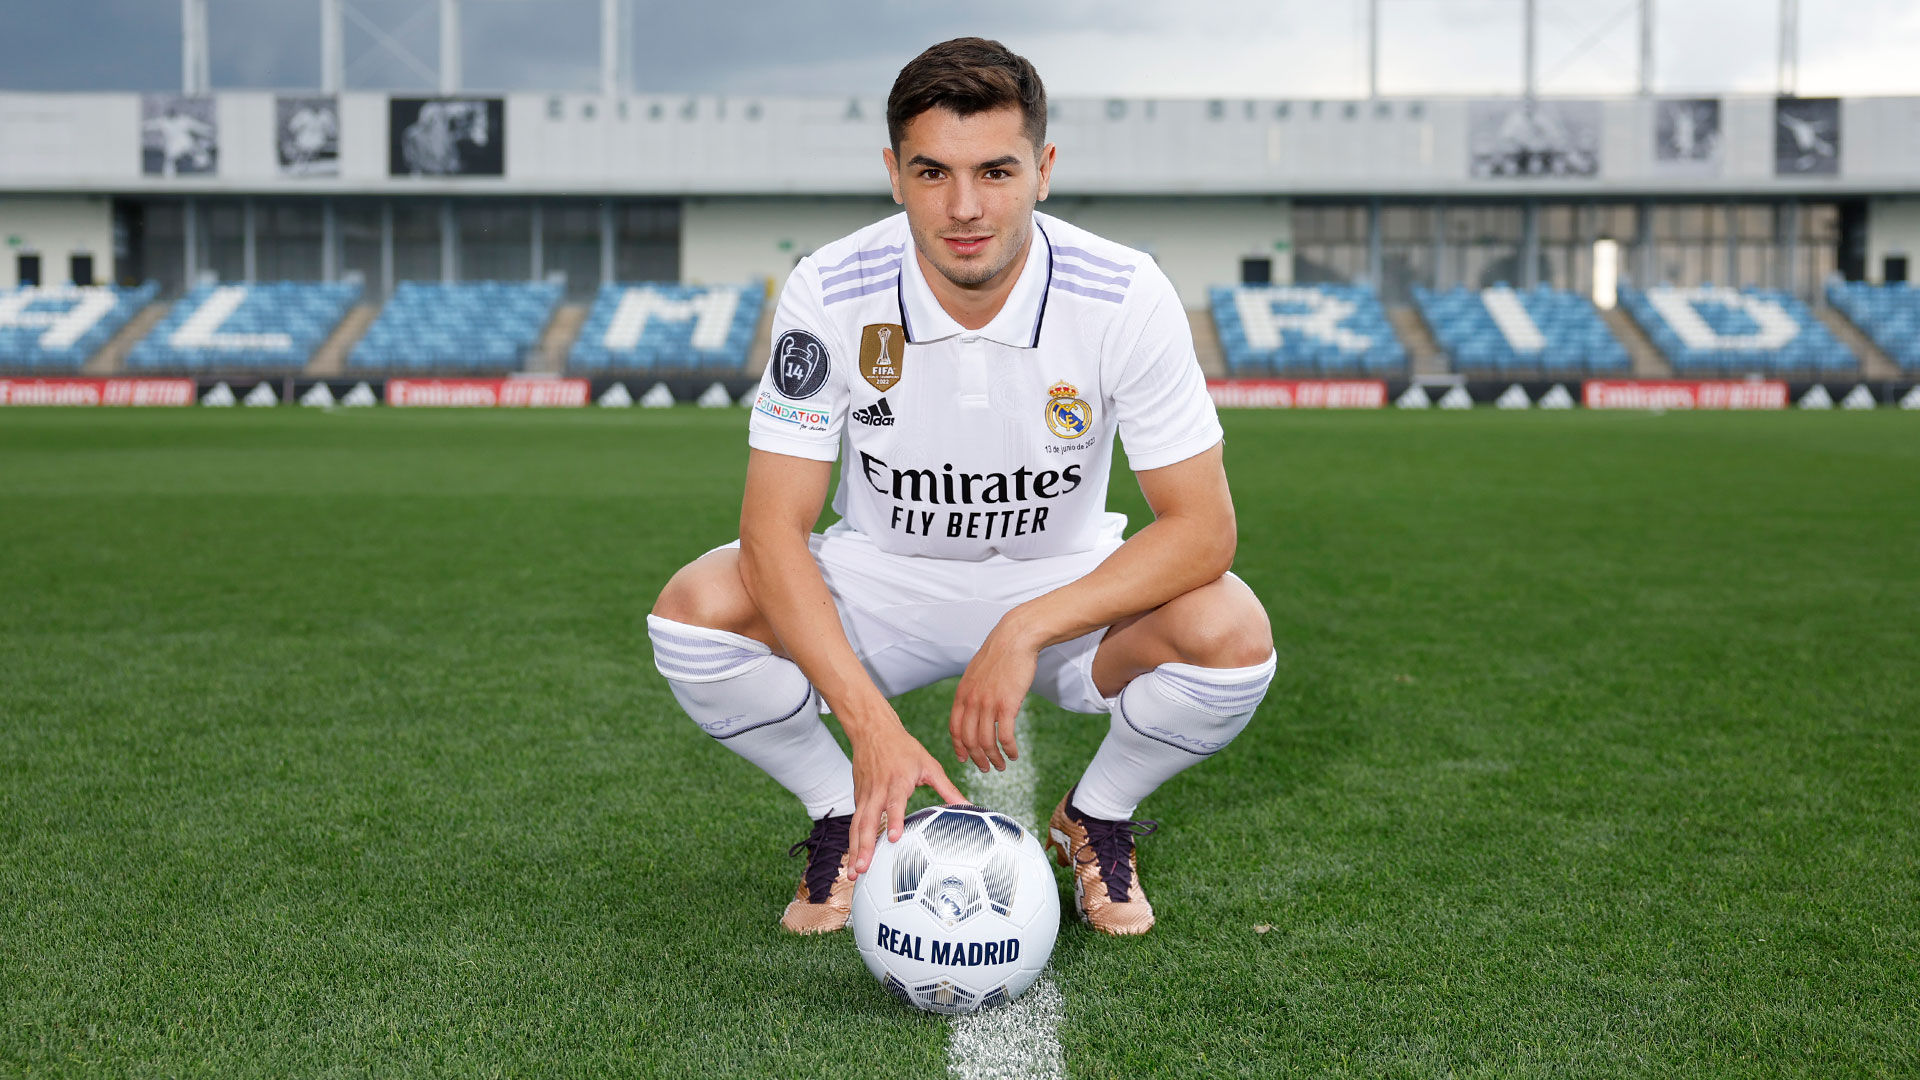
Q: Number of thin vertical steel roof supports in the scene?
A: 8